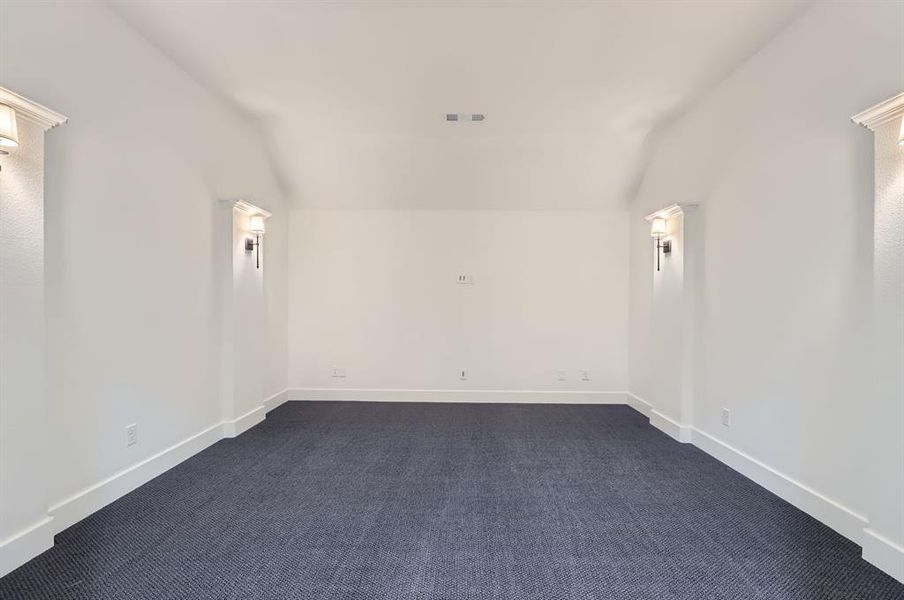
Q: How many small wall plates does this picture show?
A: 7